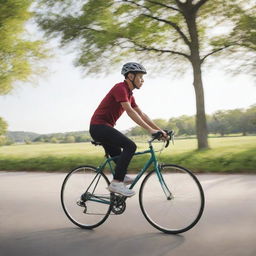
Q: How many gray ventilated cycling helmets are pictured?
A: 1